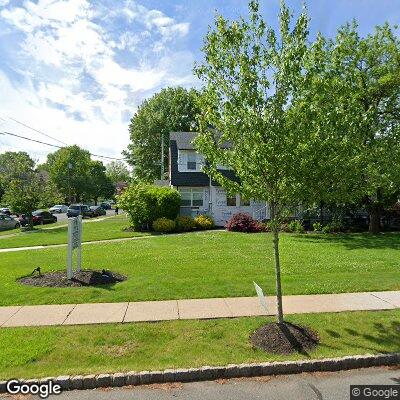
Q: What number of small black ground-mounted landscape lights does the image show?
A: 2